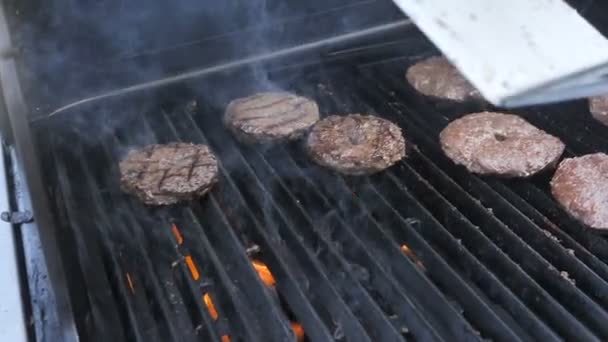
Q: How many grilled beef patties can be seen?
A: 7